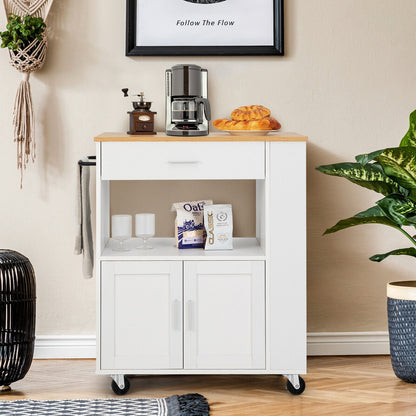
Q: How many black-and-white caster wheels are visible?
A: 2